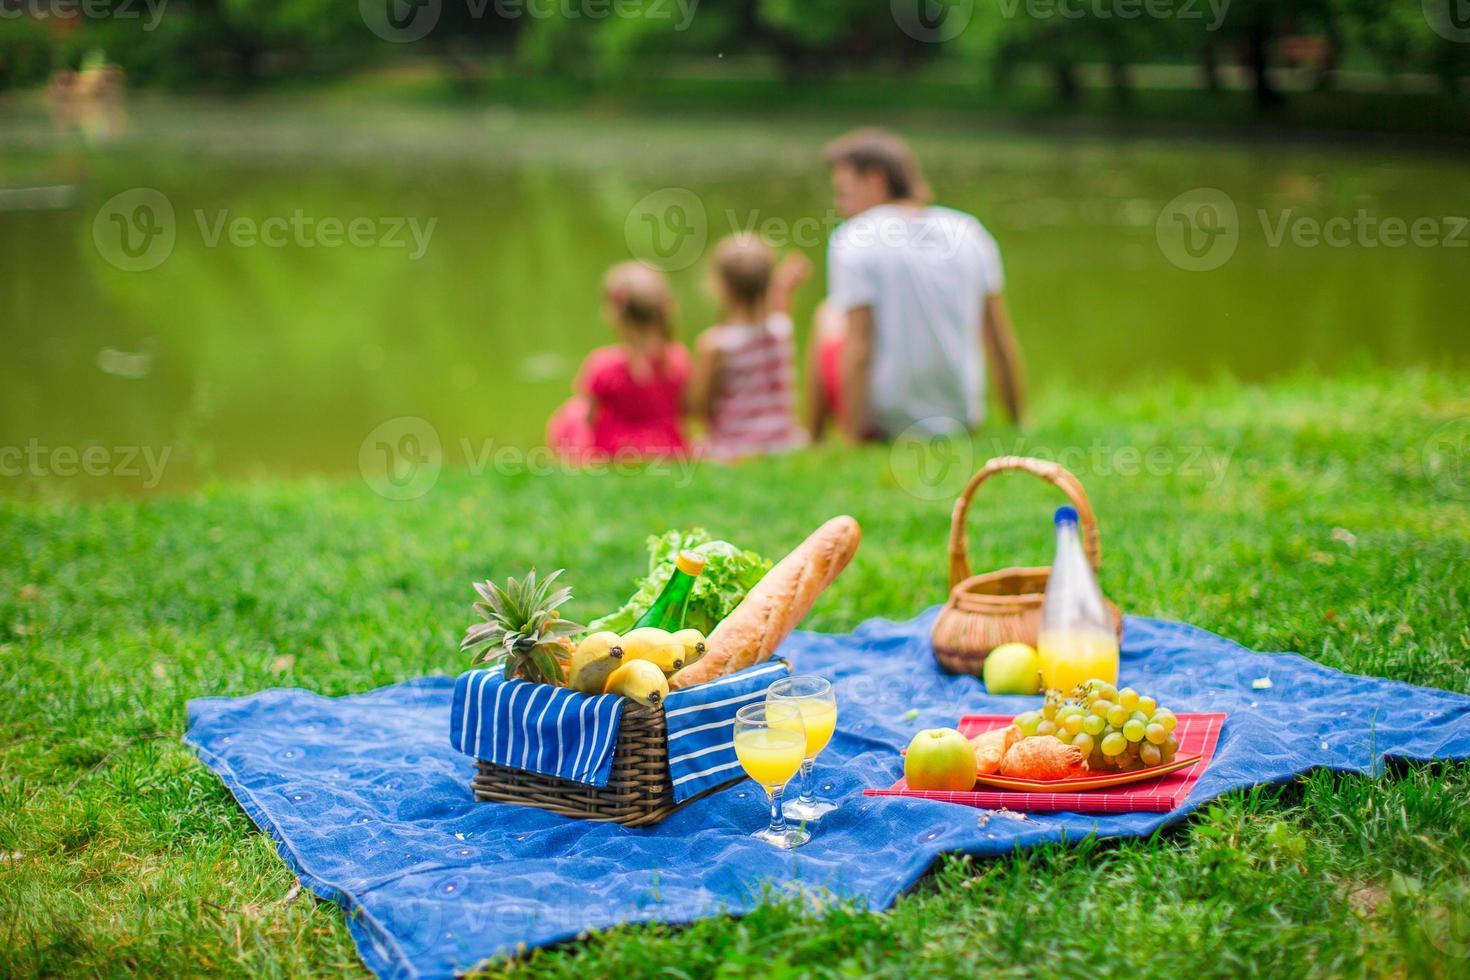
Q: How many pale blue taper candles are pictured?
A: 0